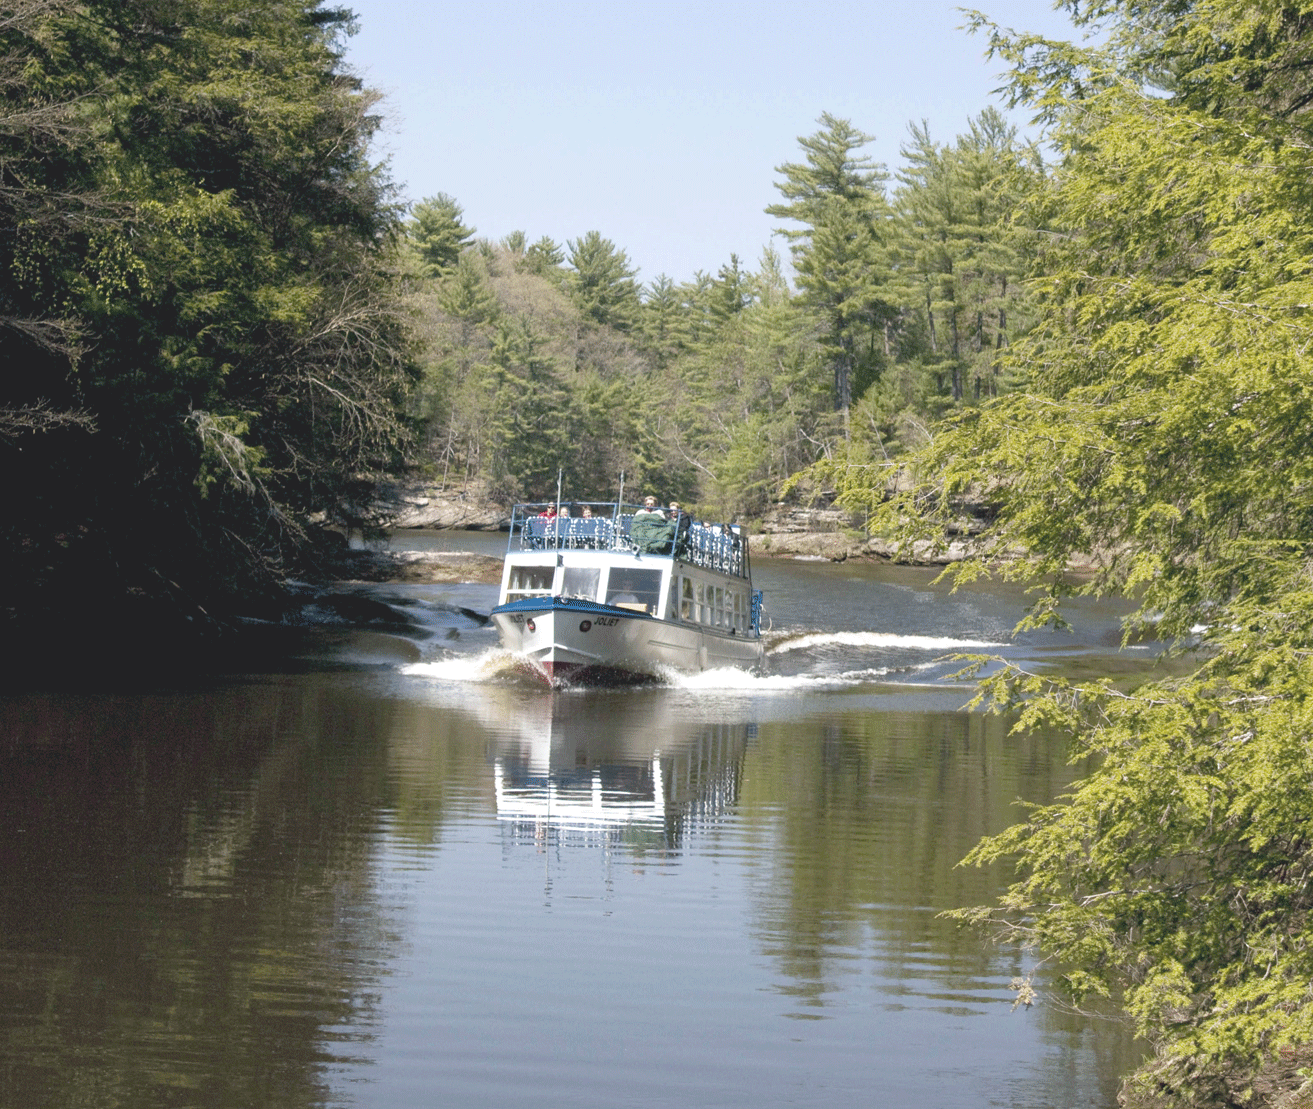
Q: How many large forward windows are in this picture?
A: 3